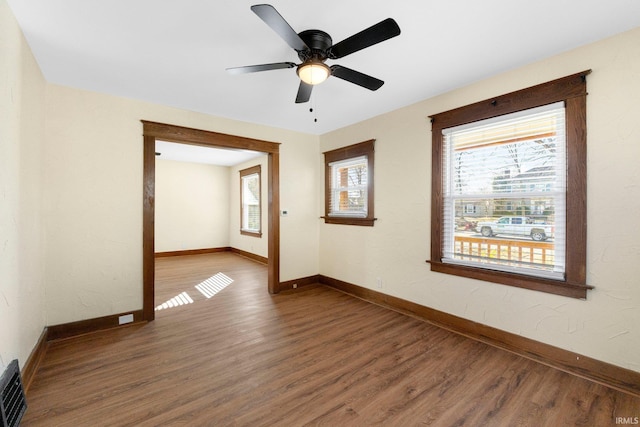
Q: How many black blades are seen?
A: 5